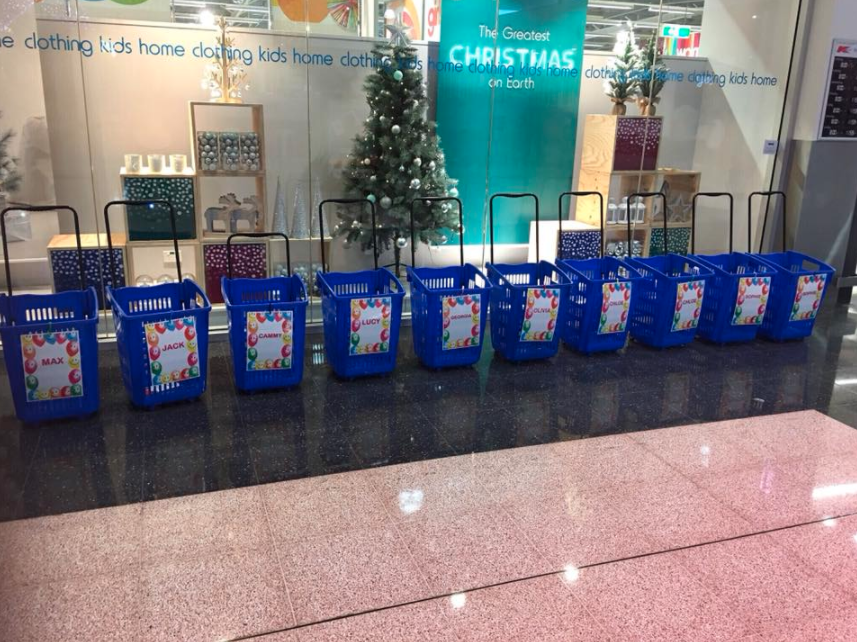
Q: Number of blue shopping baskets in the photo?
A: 10